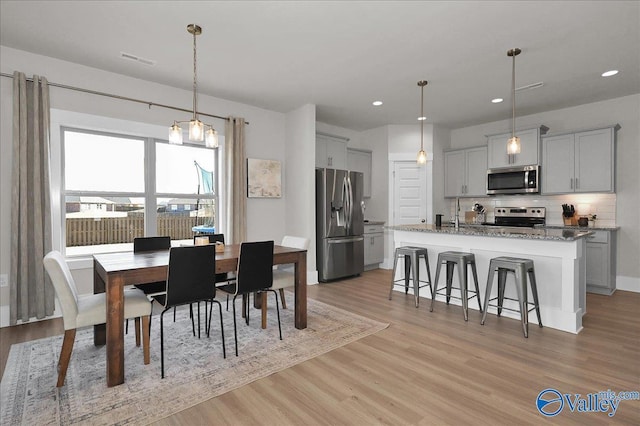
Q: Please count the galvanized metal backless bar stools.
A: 3